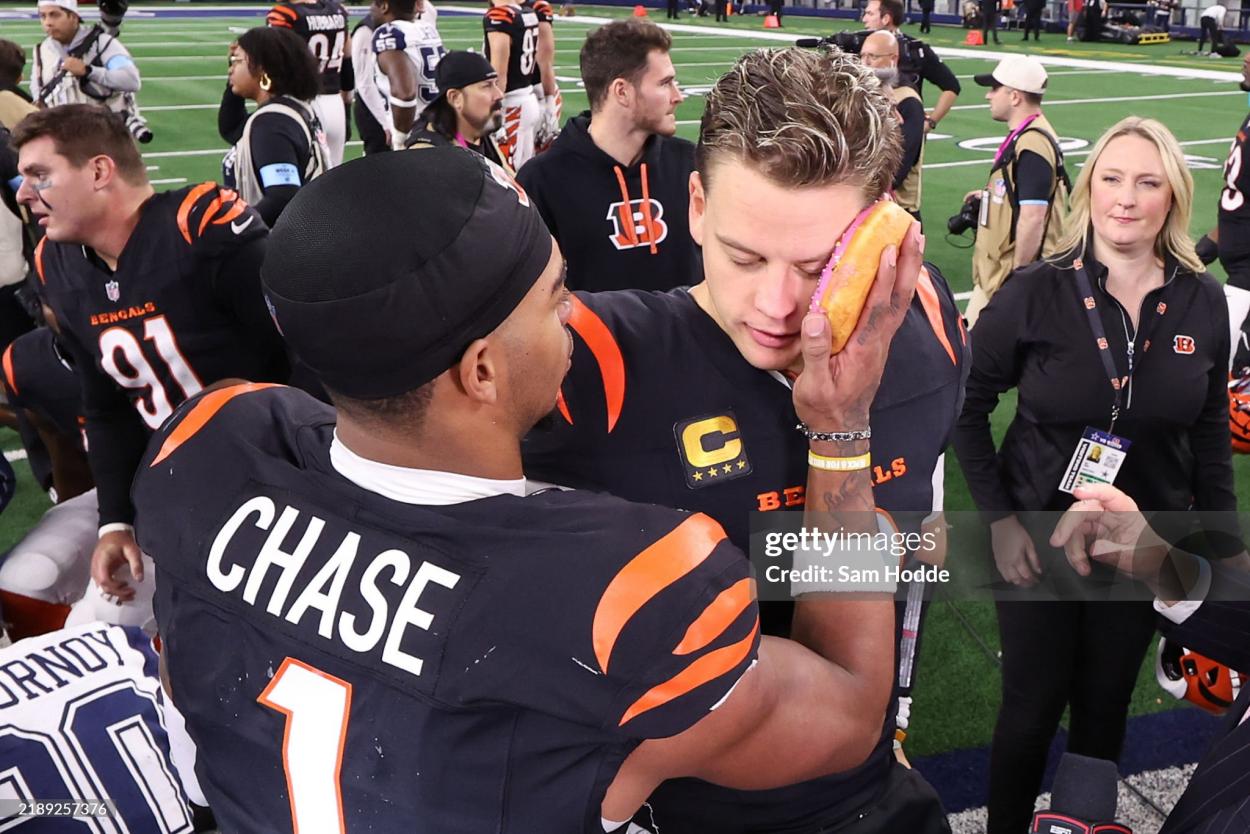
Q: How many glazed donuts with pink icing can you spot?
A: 1